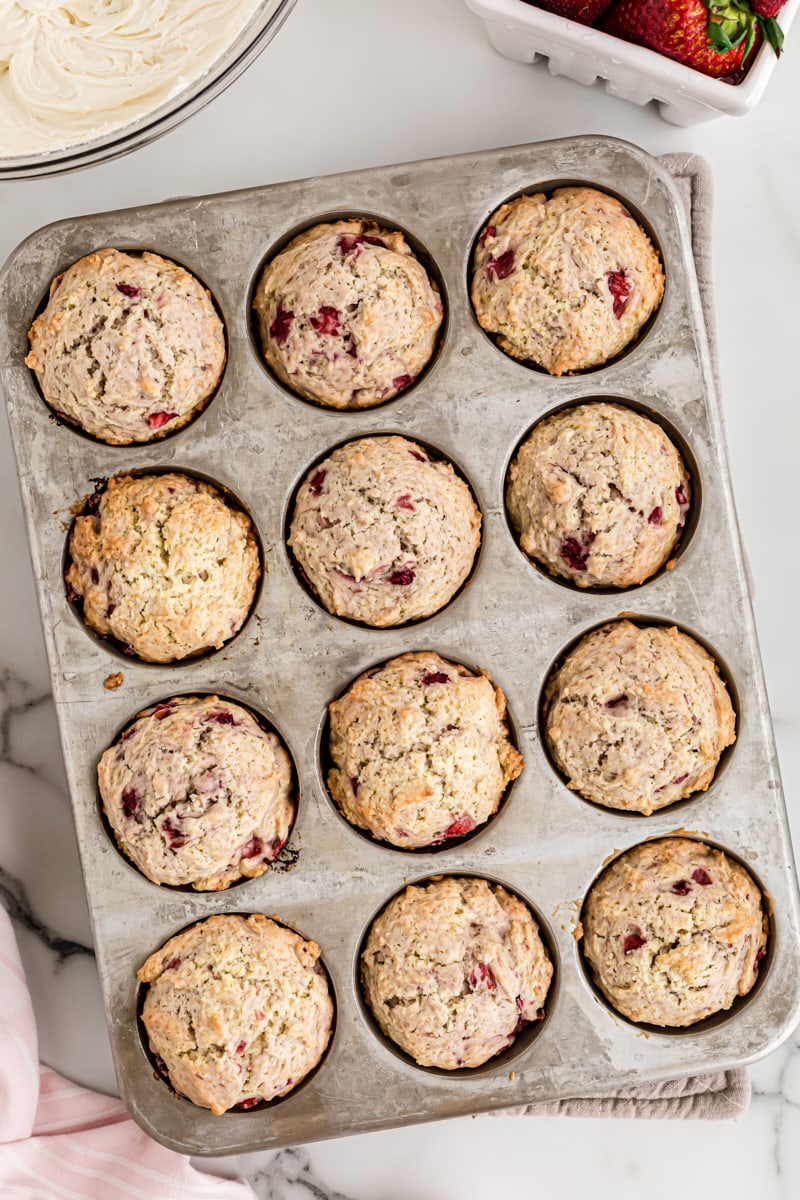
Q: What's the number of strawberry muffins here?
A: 12